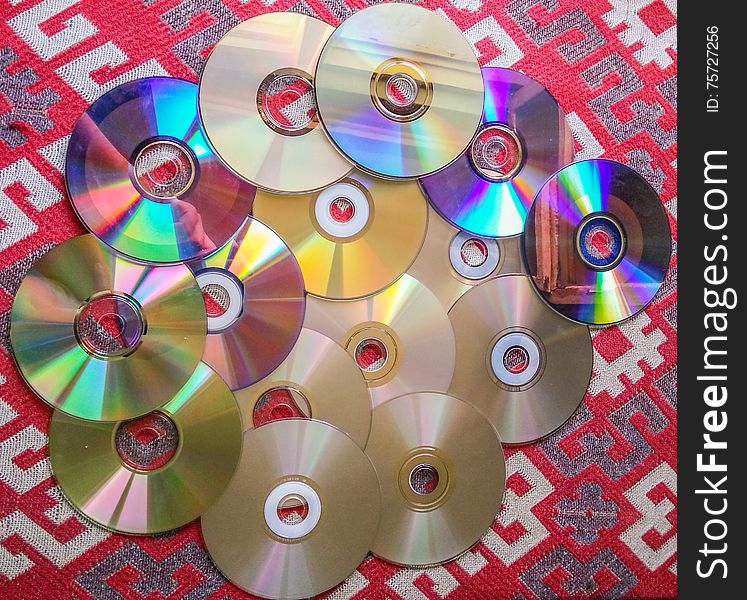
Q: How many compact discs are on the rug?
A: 15